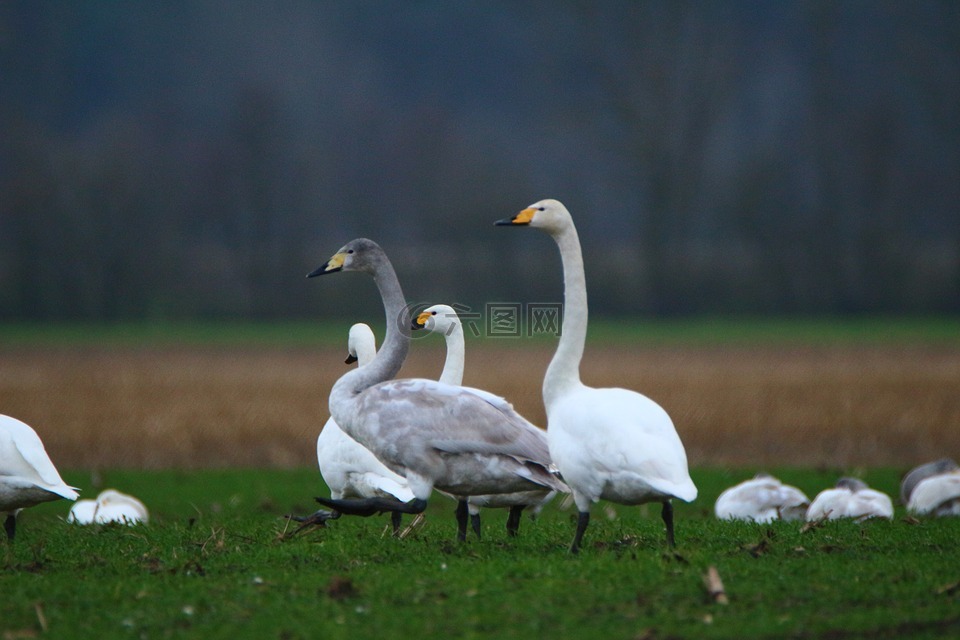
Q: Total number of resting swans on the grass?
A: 4